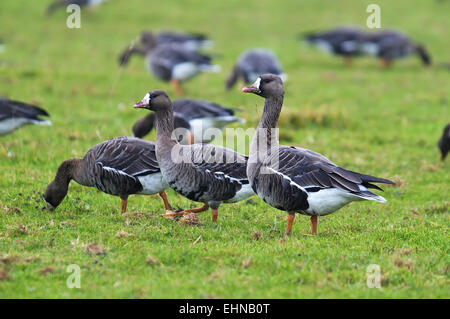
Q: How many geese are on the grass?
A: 12